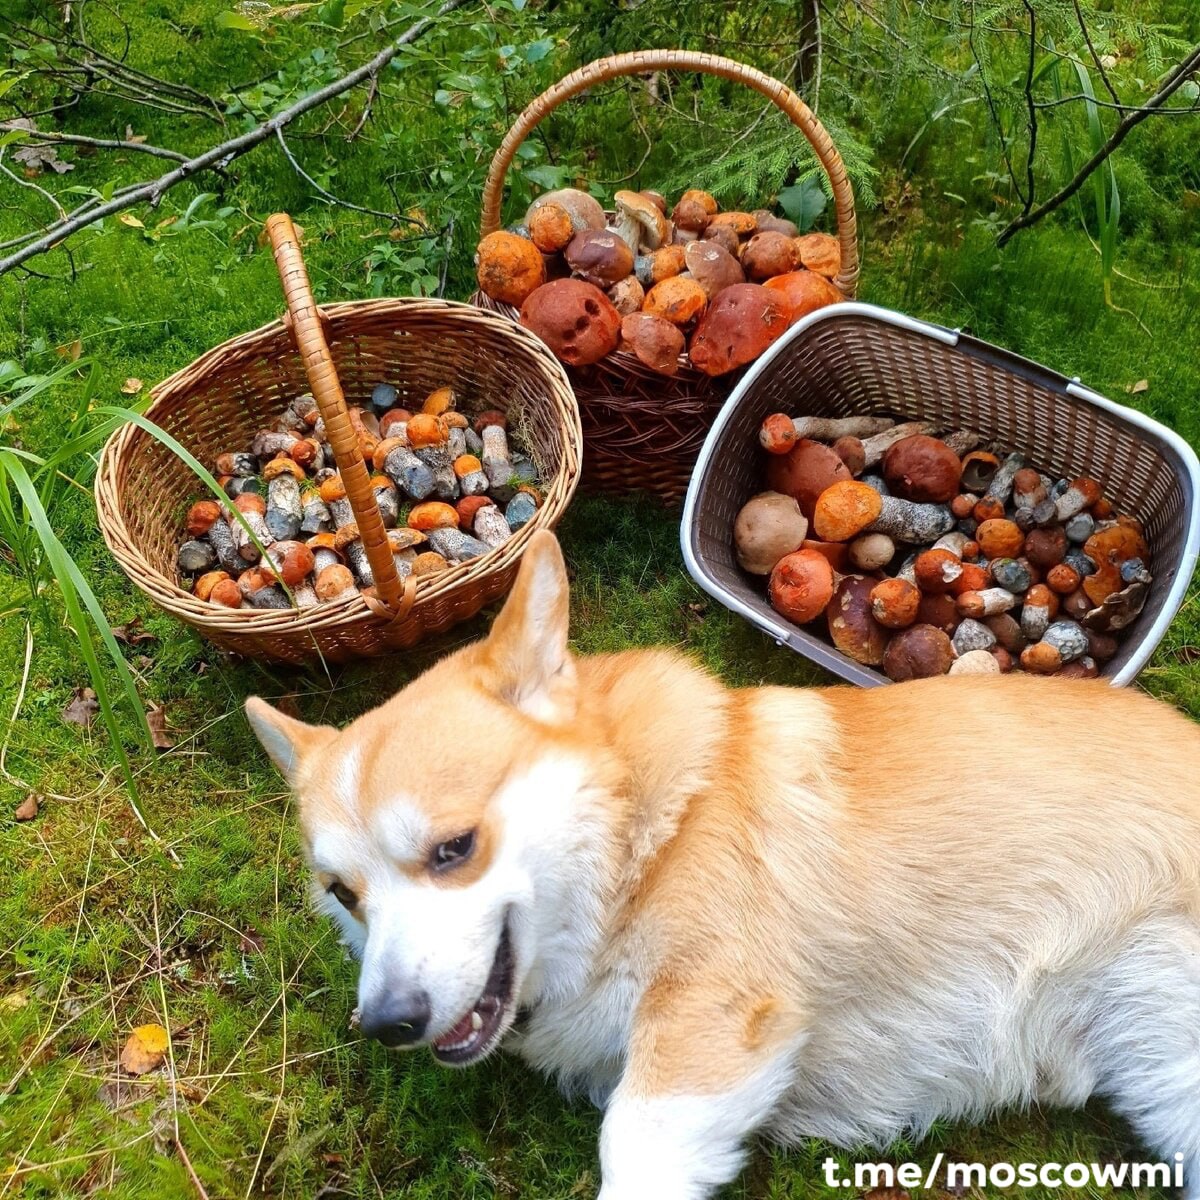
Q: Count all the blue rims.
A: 1